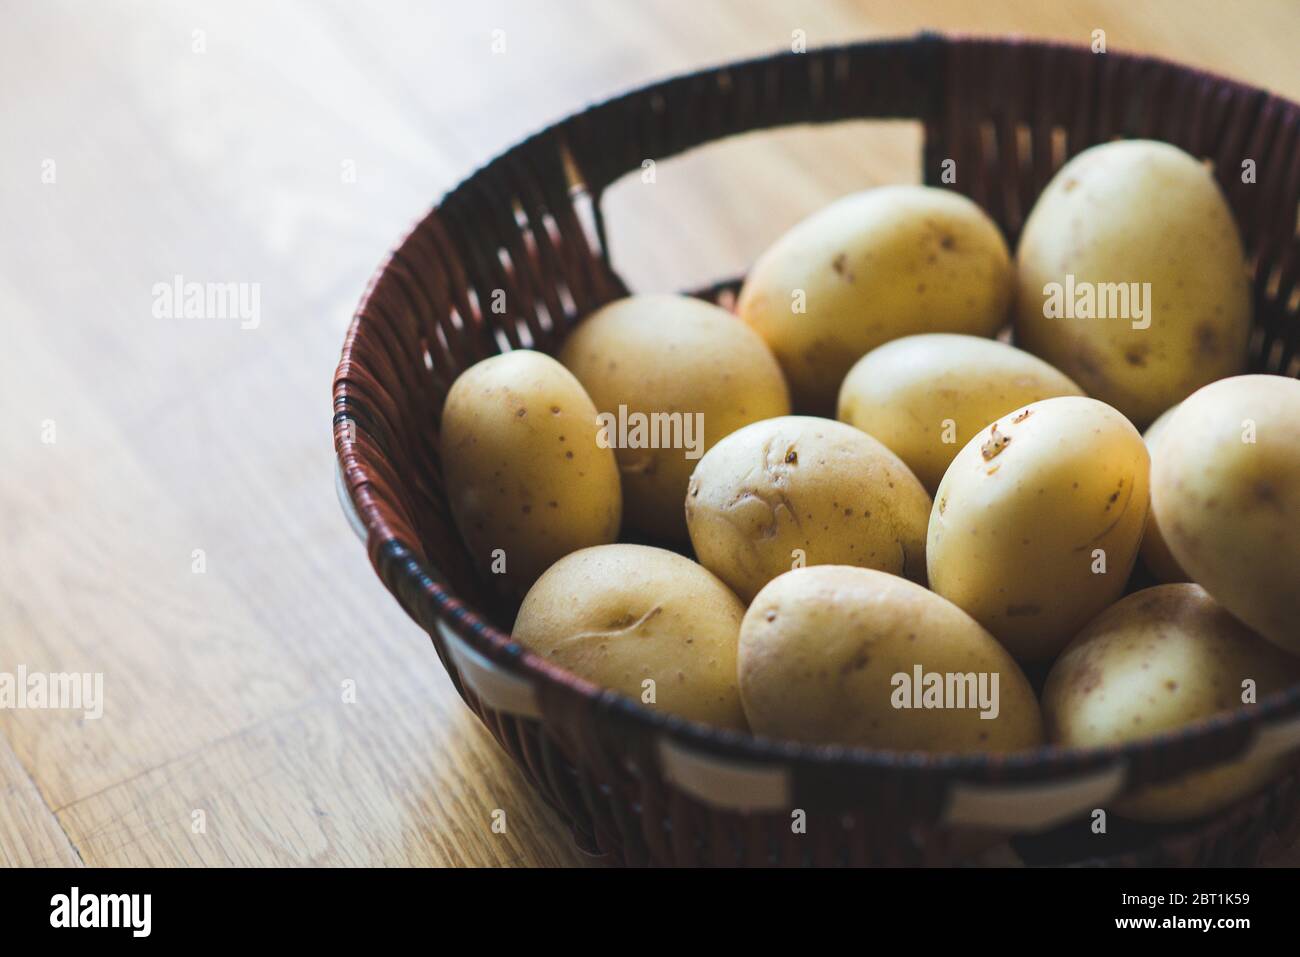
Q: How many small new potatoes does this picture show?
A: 12